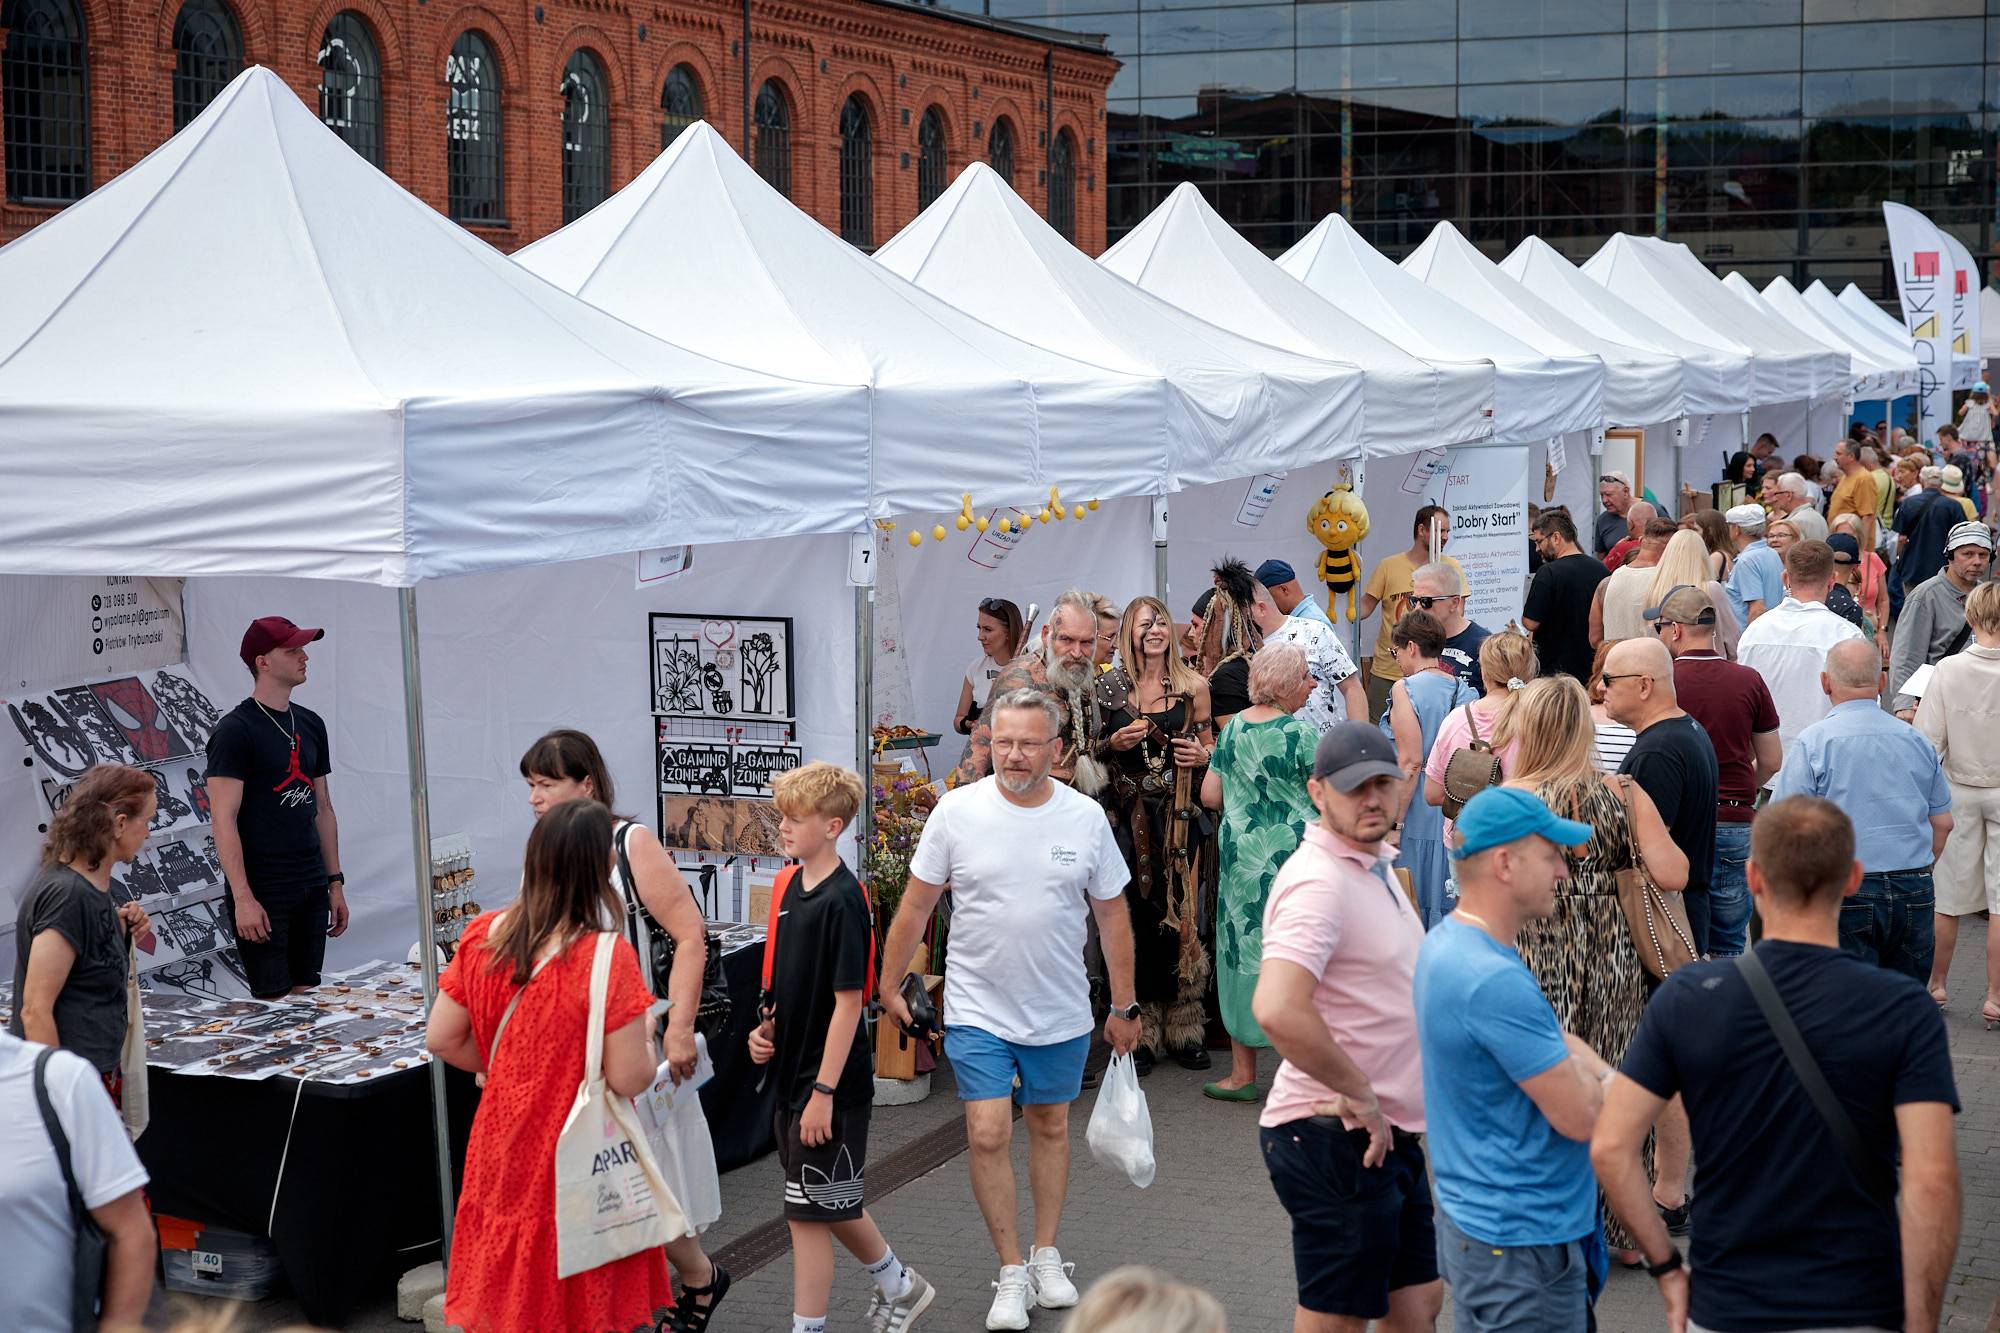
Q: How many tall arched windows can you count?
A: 11